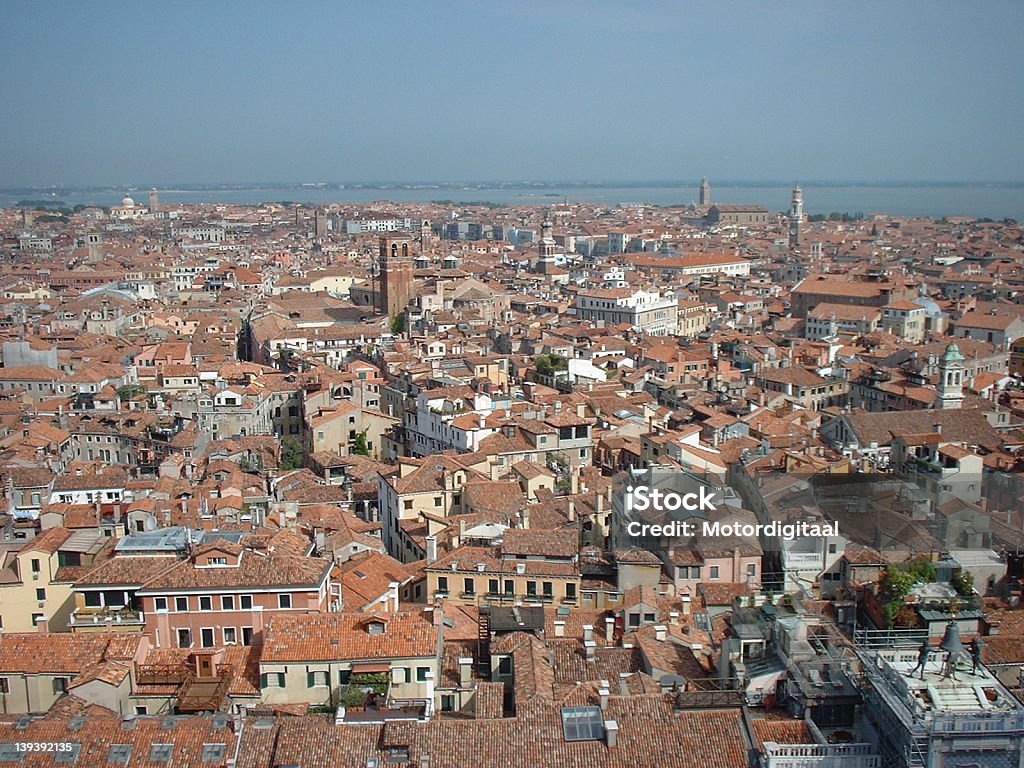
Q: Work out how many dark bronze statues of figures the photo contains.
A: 2